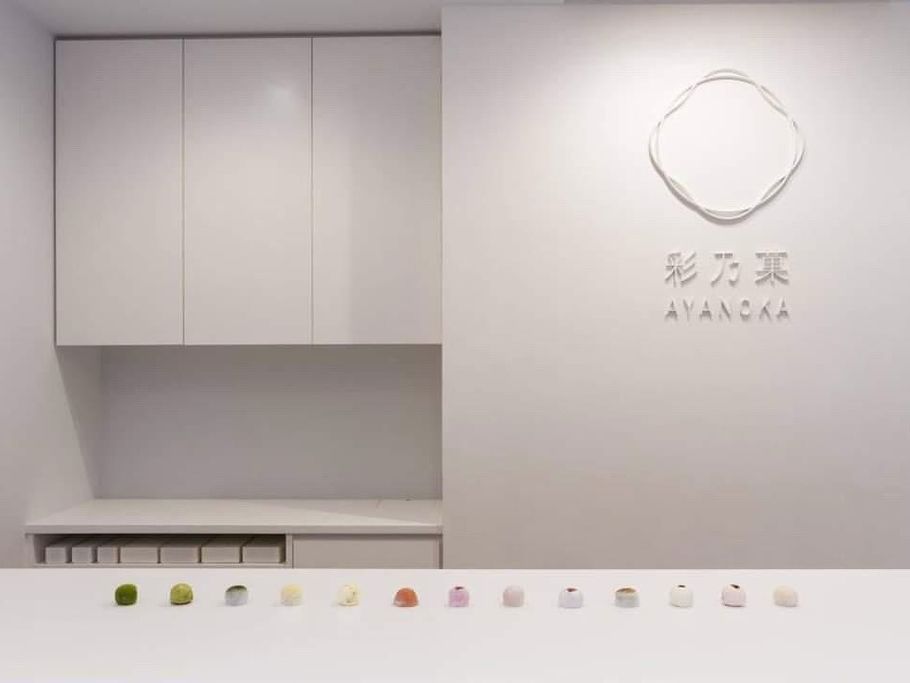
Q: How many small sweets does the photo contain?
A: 13